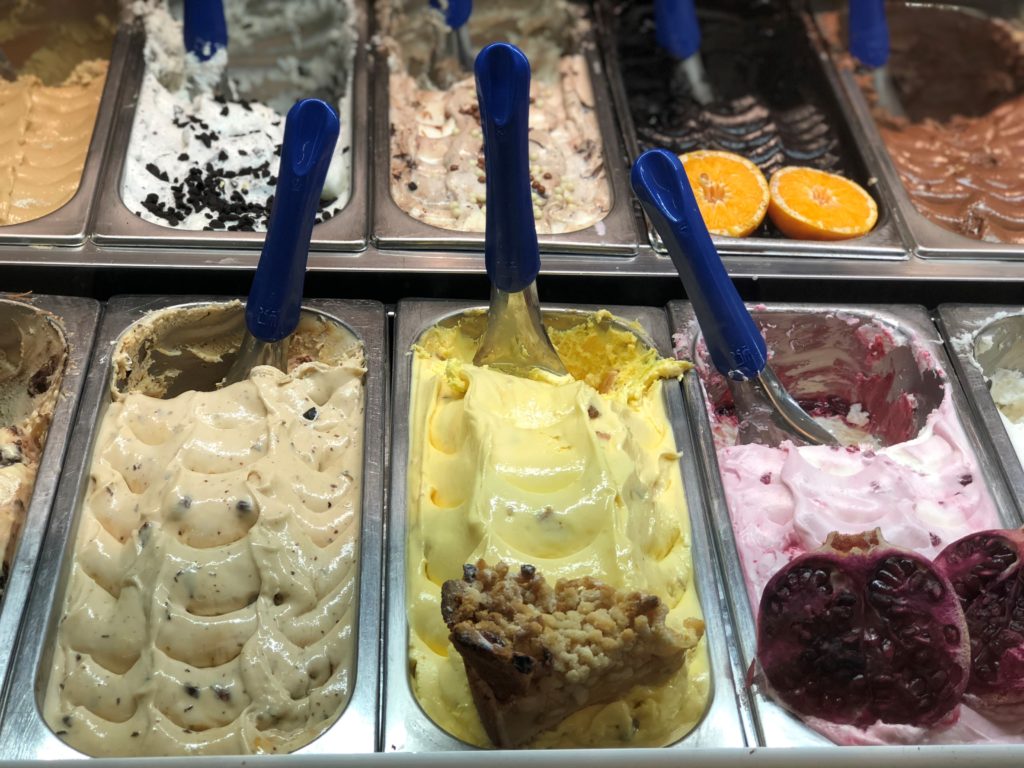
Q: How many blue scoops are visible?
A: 7